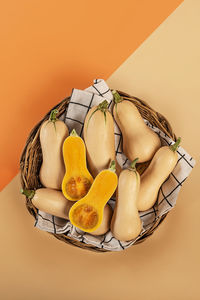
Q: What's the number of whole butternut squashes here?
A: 6